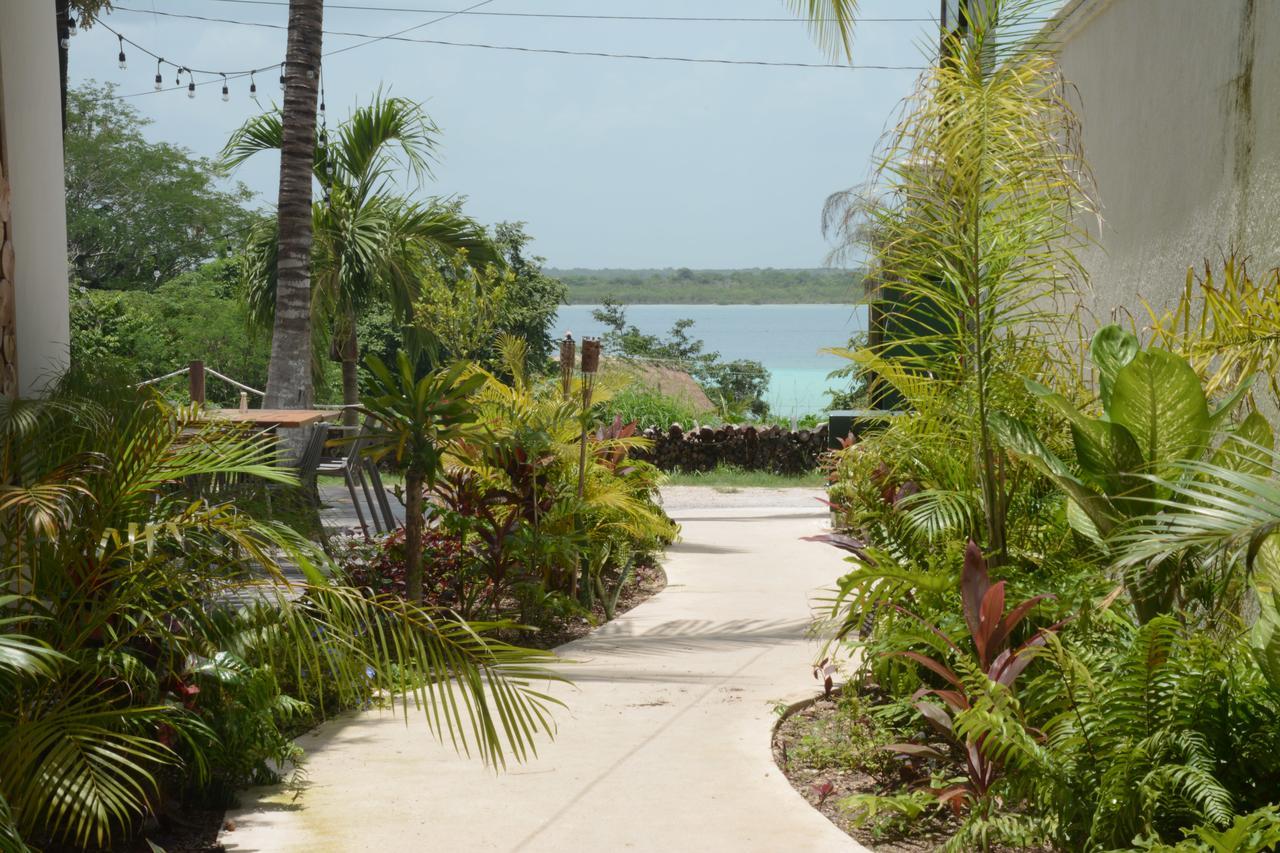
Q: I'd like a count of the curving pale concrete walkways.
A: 1